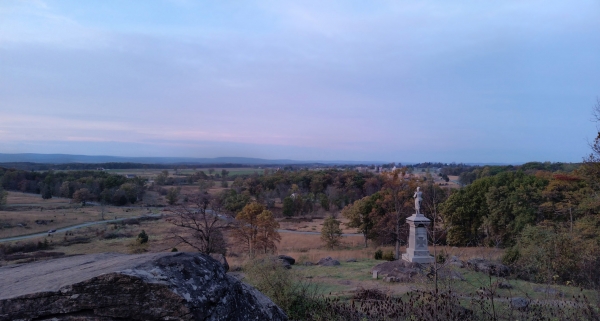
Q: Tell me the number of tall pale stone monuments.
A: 1